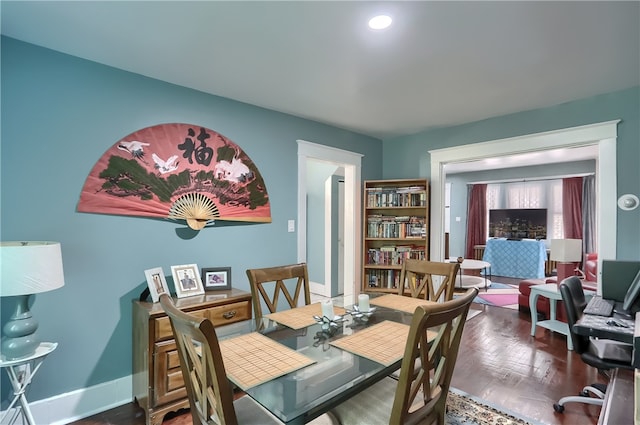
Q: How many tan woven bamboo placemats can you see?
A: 4